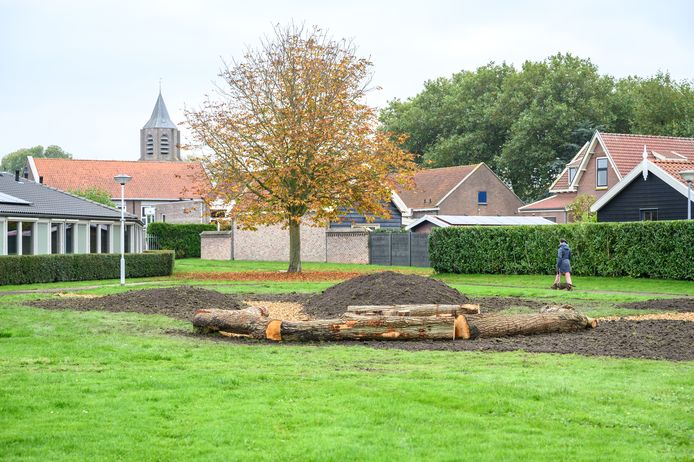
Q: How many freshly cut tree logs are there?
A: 4